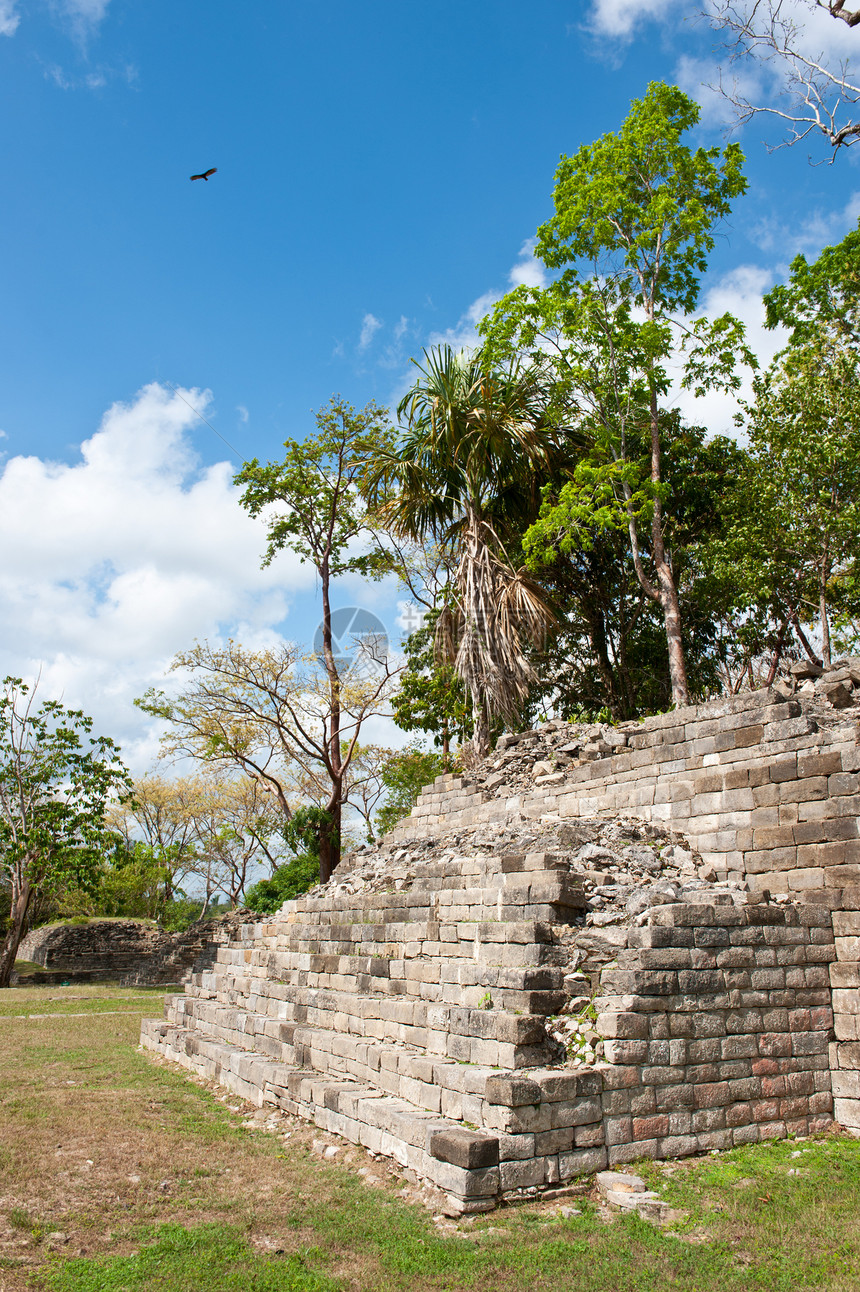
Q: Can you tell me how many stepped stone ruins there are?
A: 2